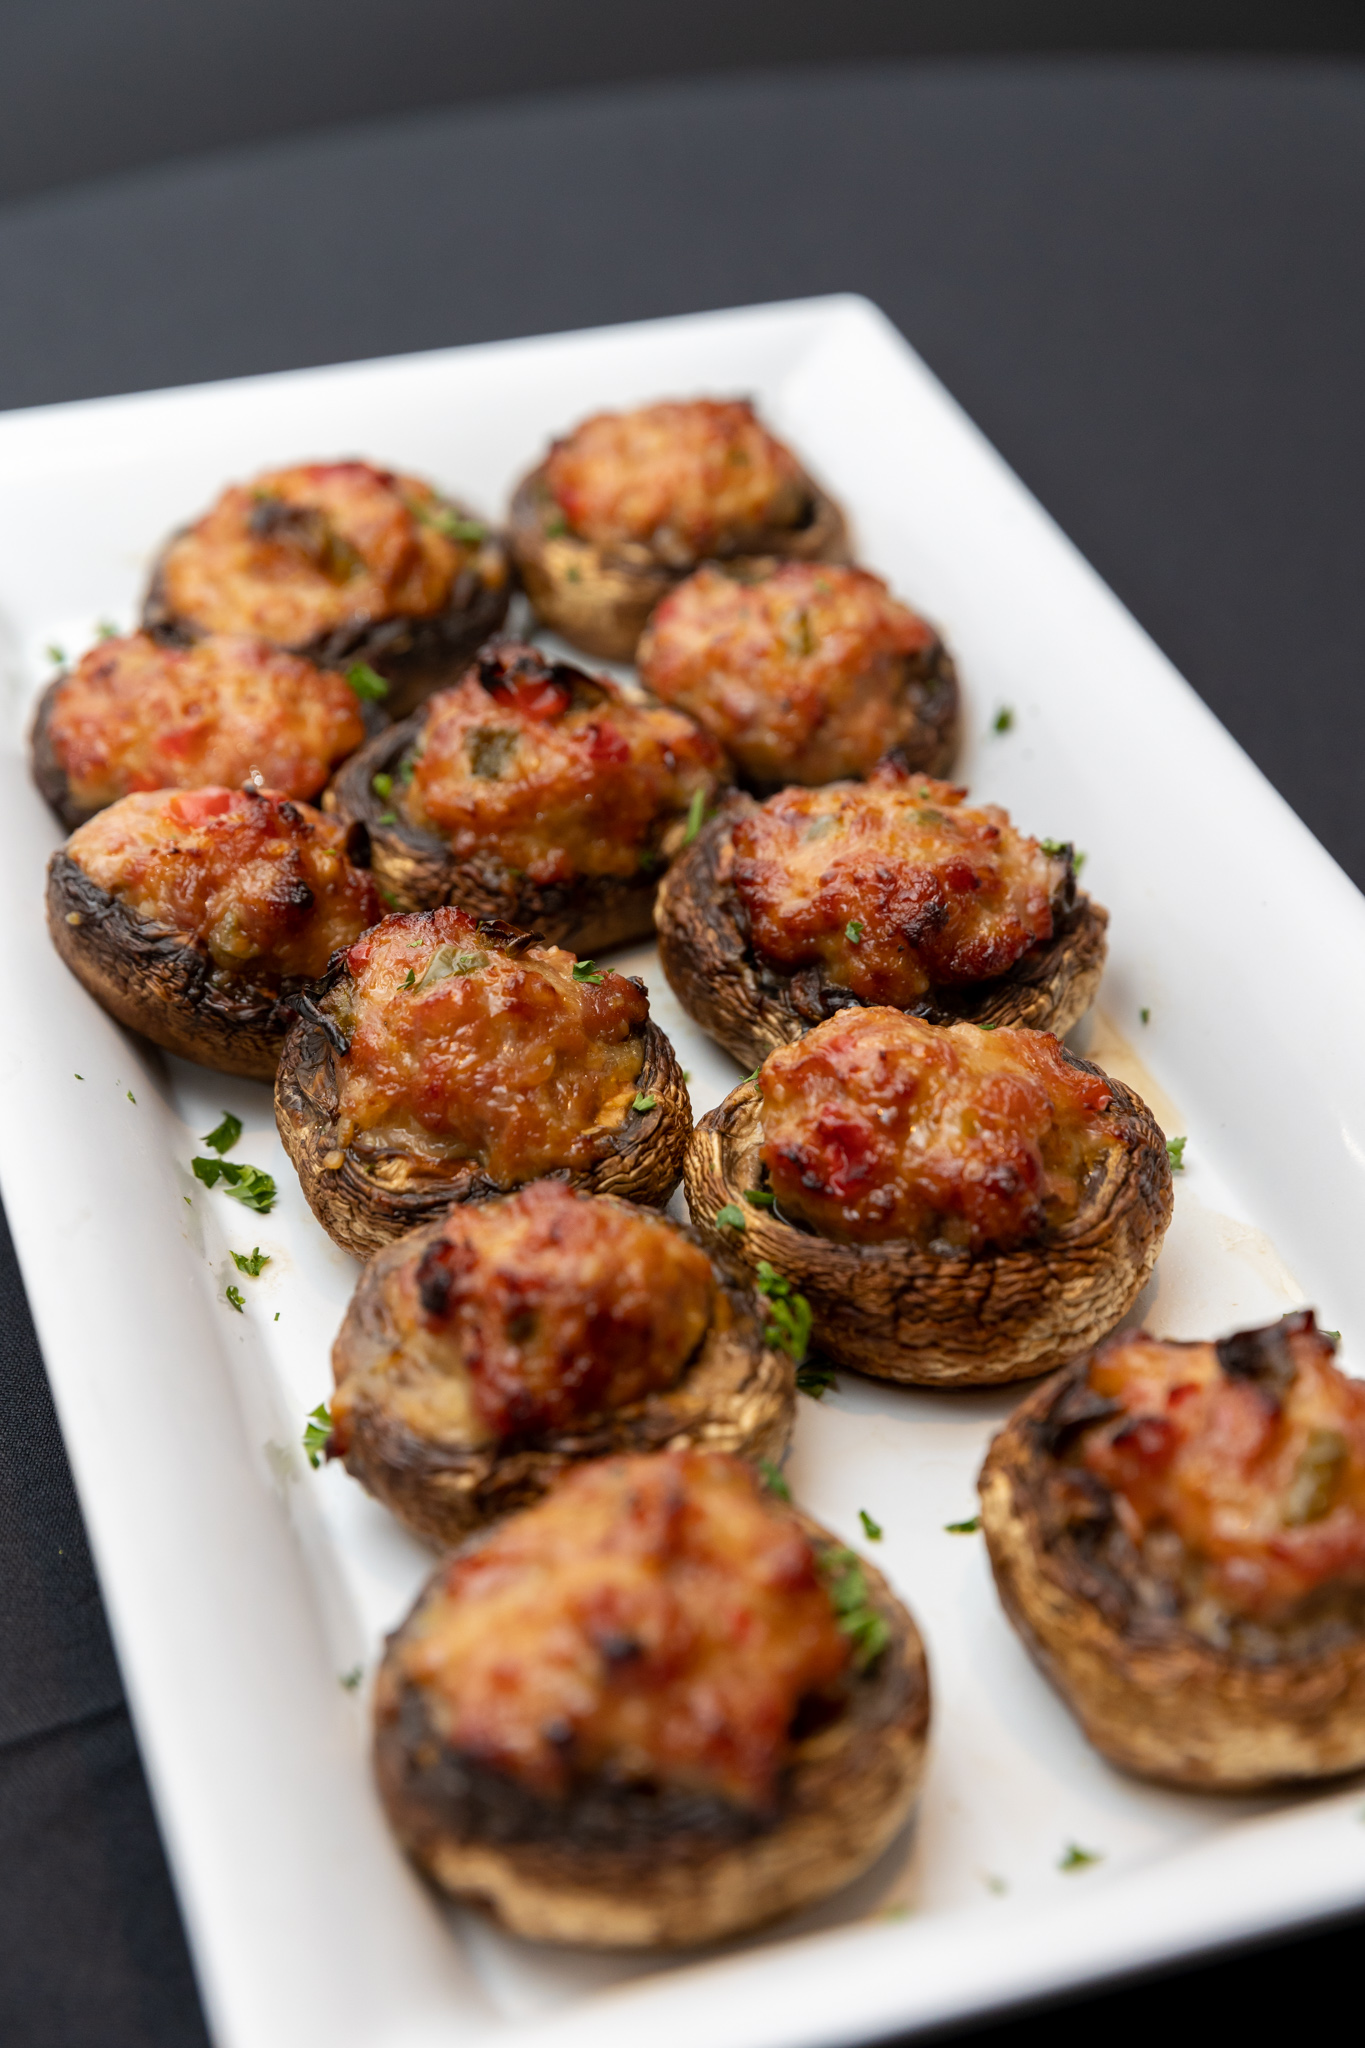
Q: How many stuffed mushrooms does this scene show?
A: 12